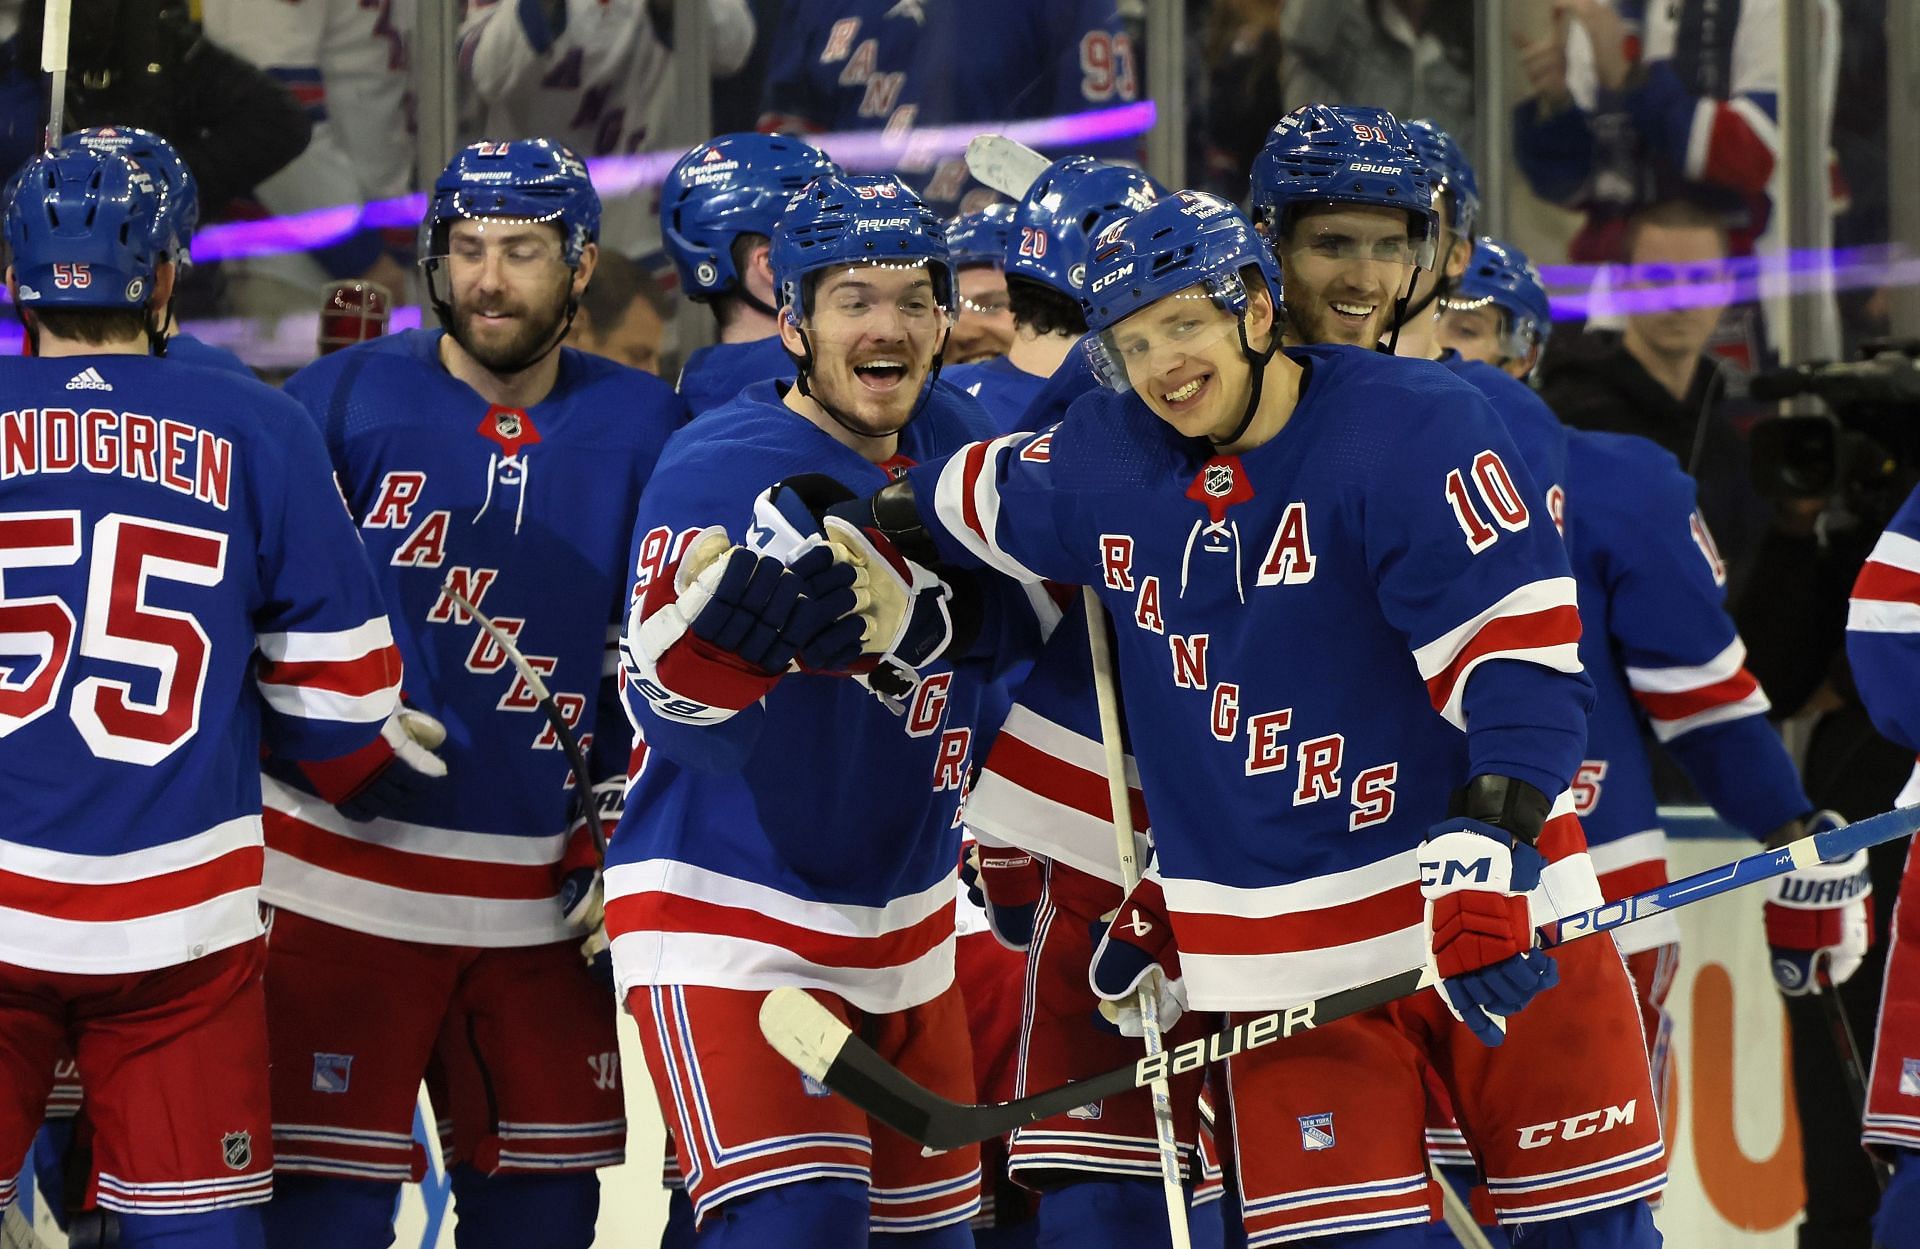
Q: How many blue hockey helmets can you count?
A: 11